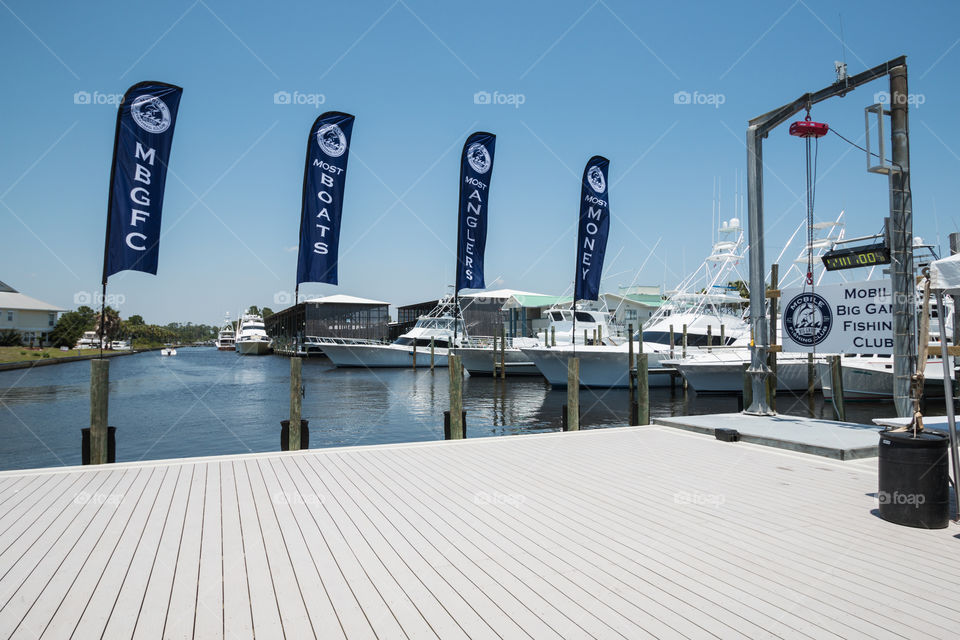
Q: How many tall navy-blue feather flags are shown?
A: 4